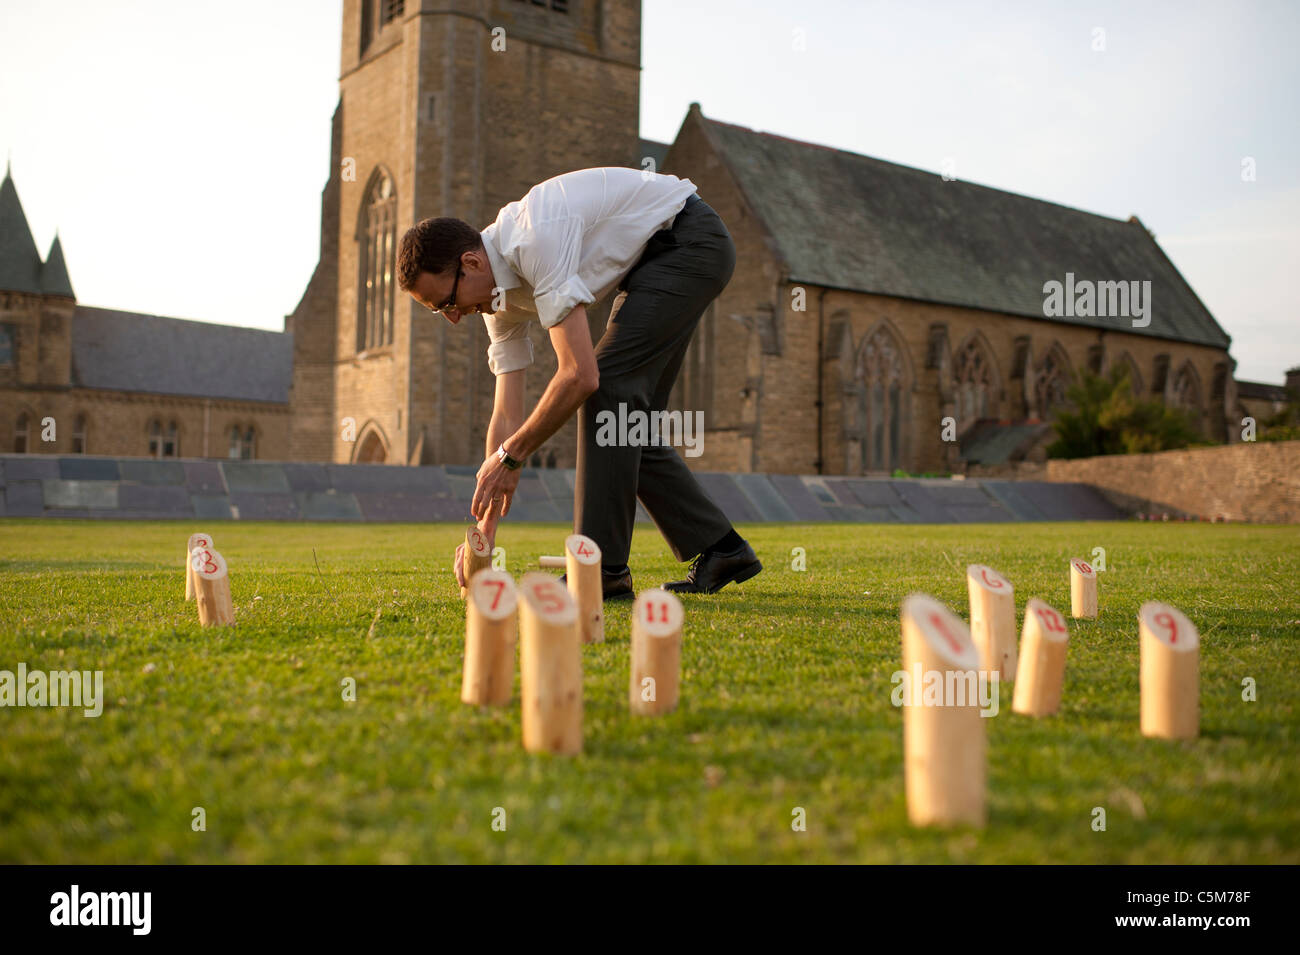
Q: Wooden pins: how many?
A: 12